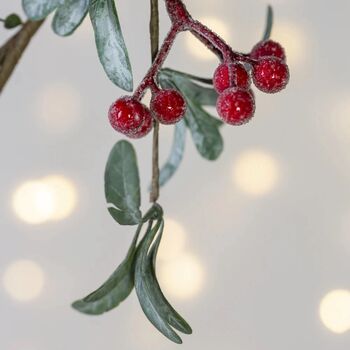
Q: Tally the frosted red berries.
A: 7